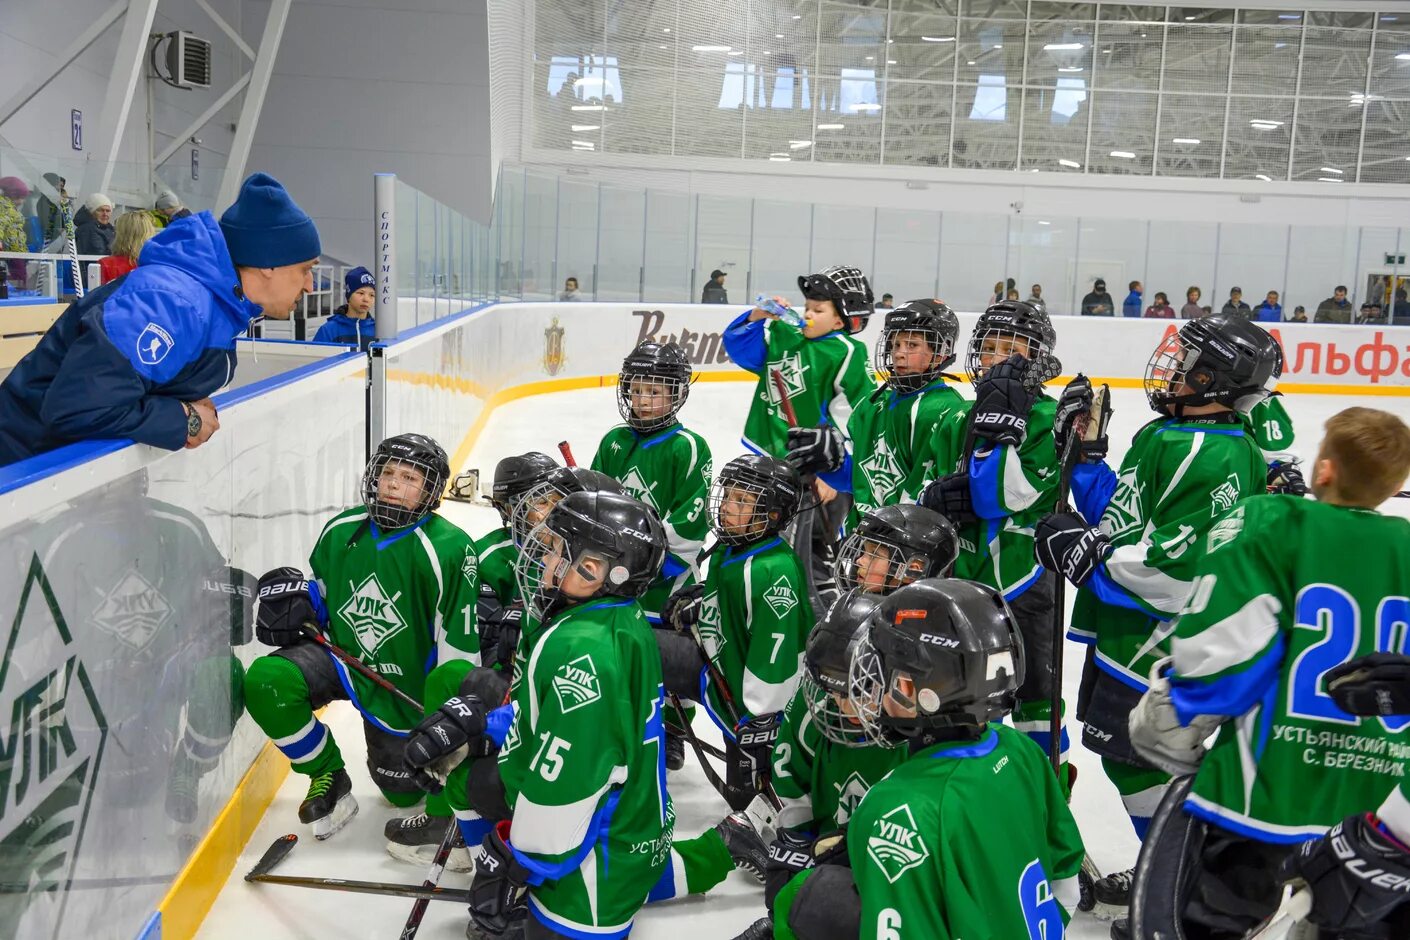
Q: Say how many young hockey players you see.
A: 15